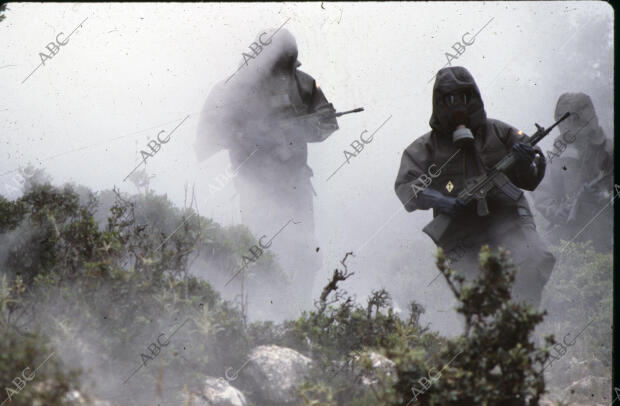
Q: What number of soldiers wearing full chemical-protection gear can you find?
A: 3